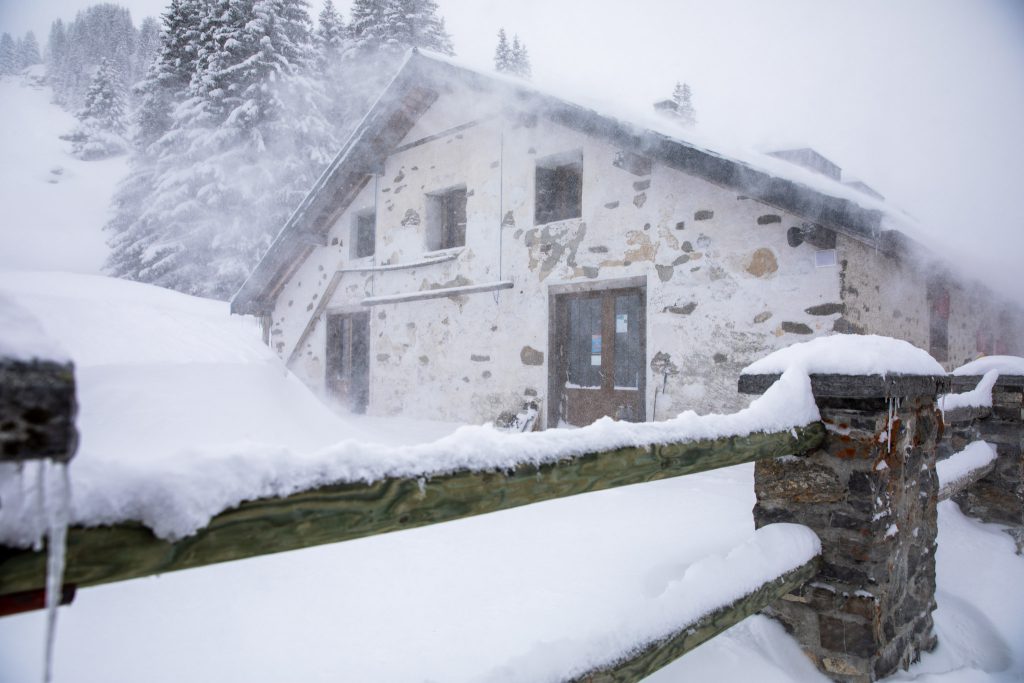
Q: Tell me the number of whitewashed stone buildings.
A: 1